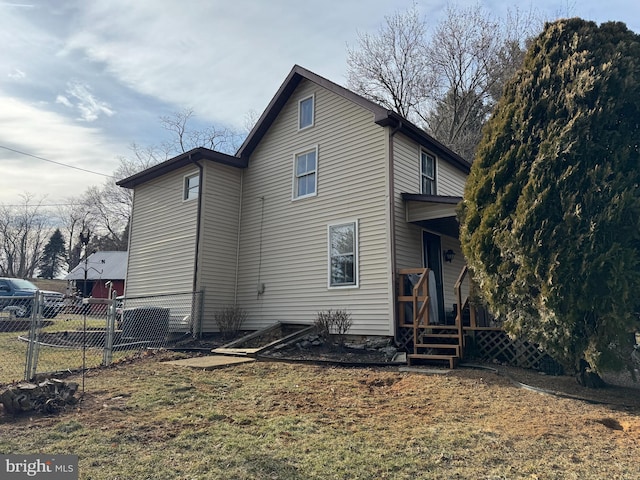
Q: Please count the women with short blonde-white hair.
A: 0